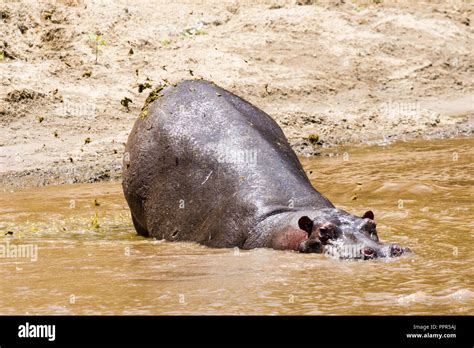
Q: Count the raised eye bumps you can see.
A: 2